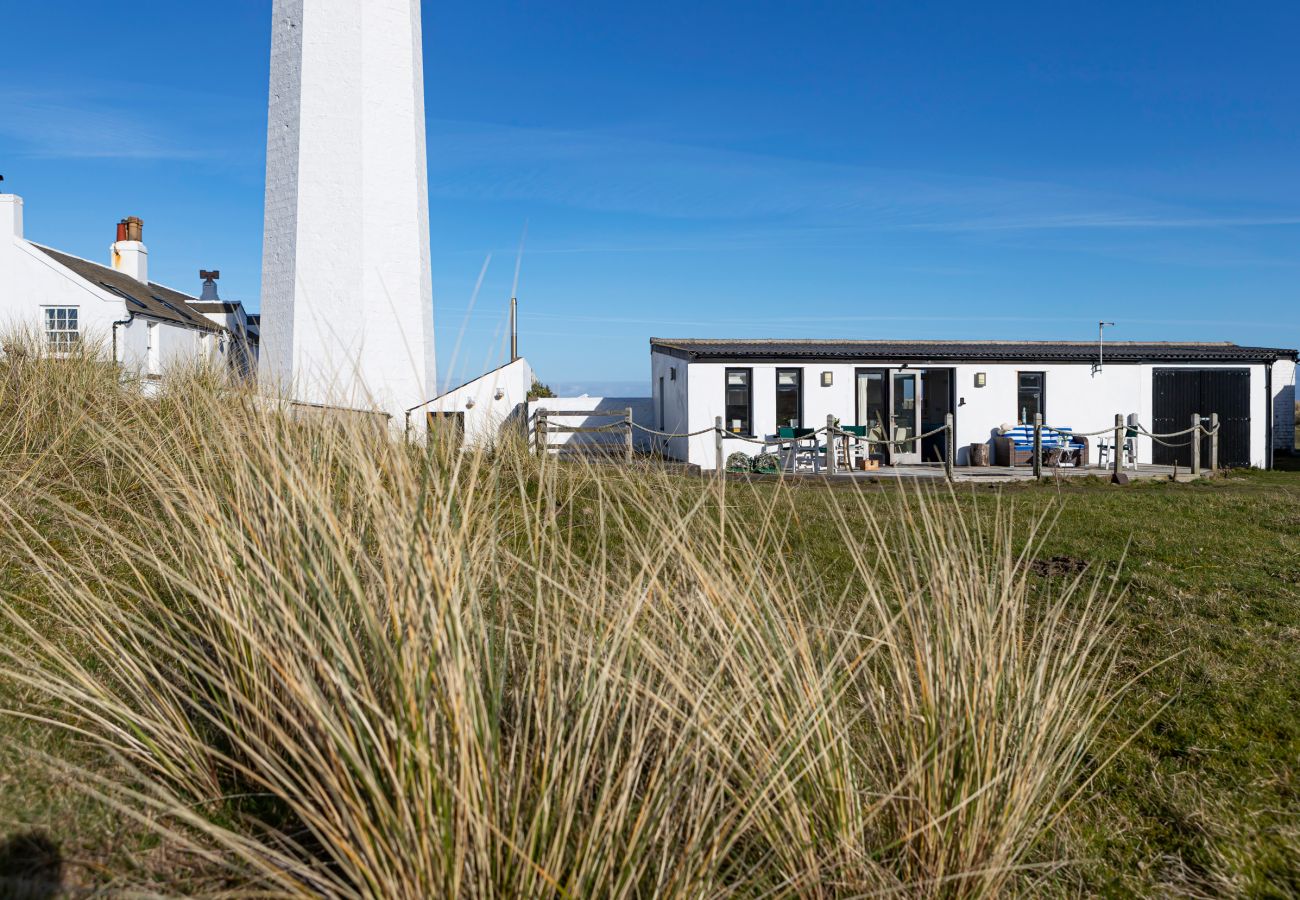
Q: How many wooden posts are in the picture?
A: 10